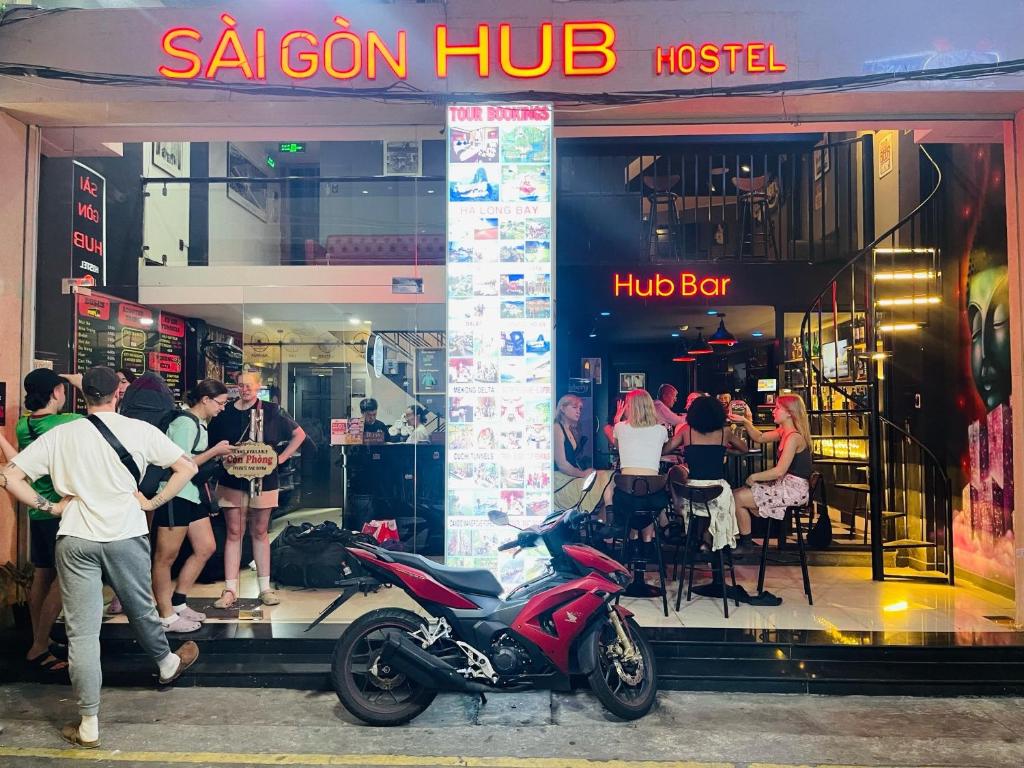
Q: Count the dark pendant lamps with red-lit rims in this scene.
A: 3